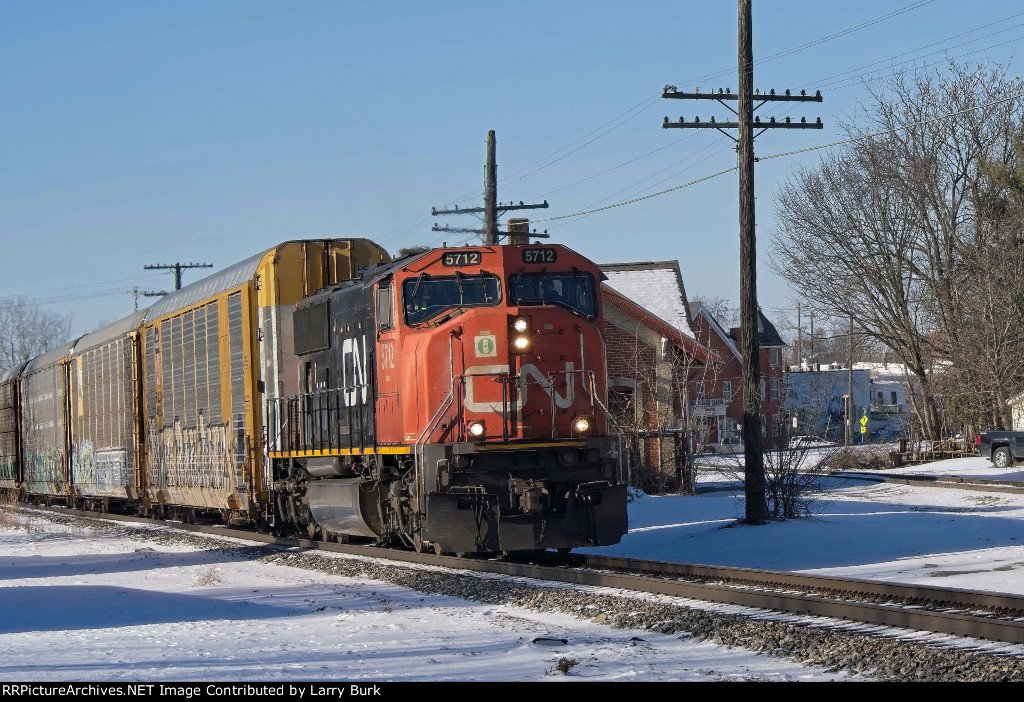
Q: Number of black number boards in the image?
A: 2